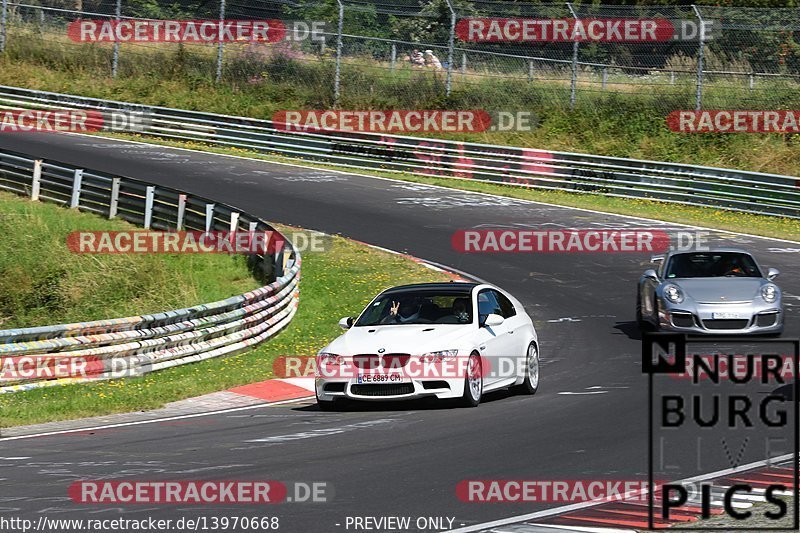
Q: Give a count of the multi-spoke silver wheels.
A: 2